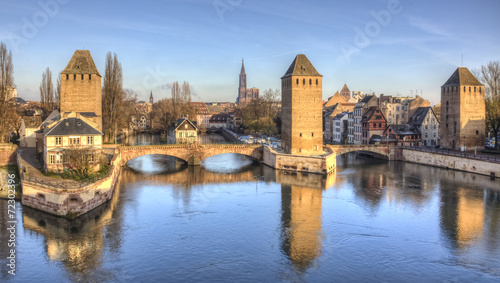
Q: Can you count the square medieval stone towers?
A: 3